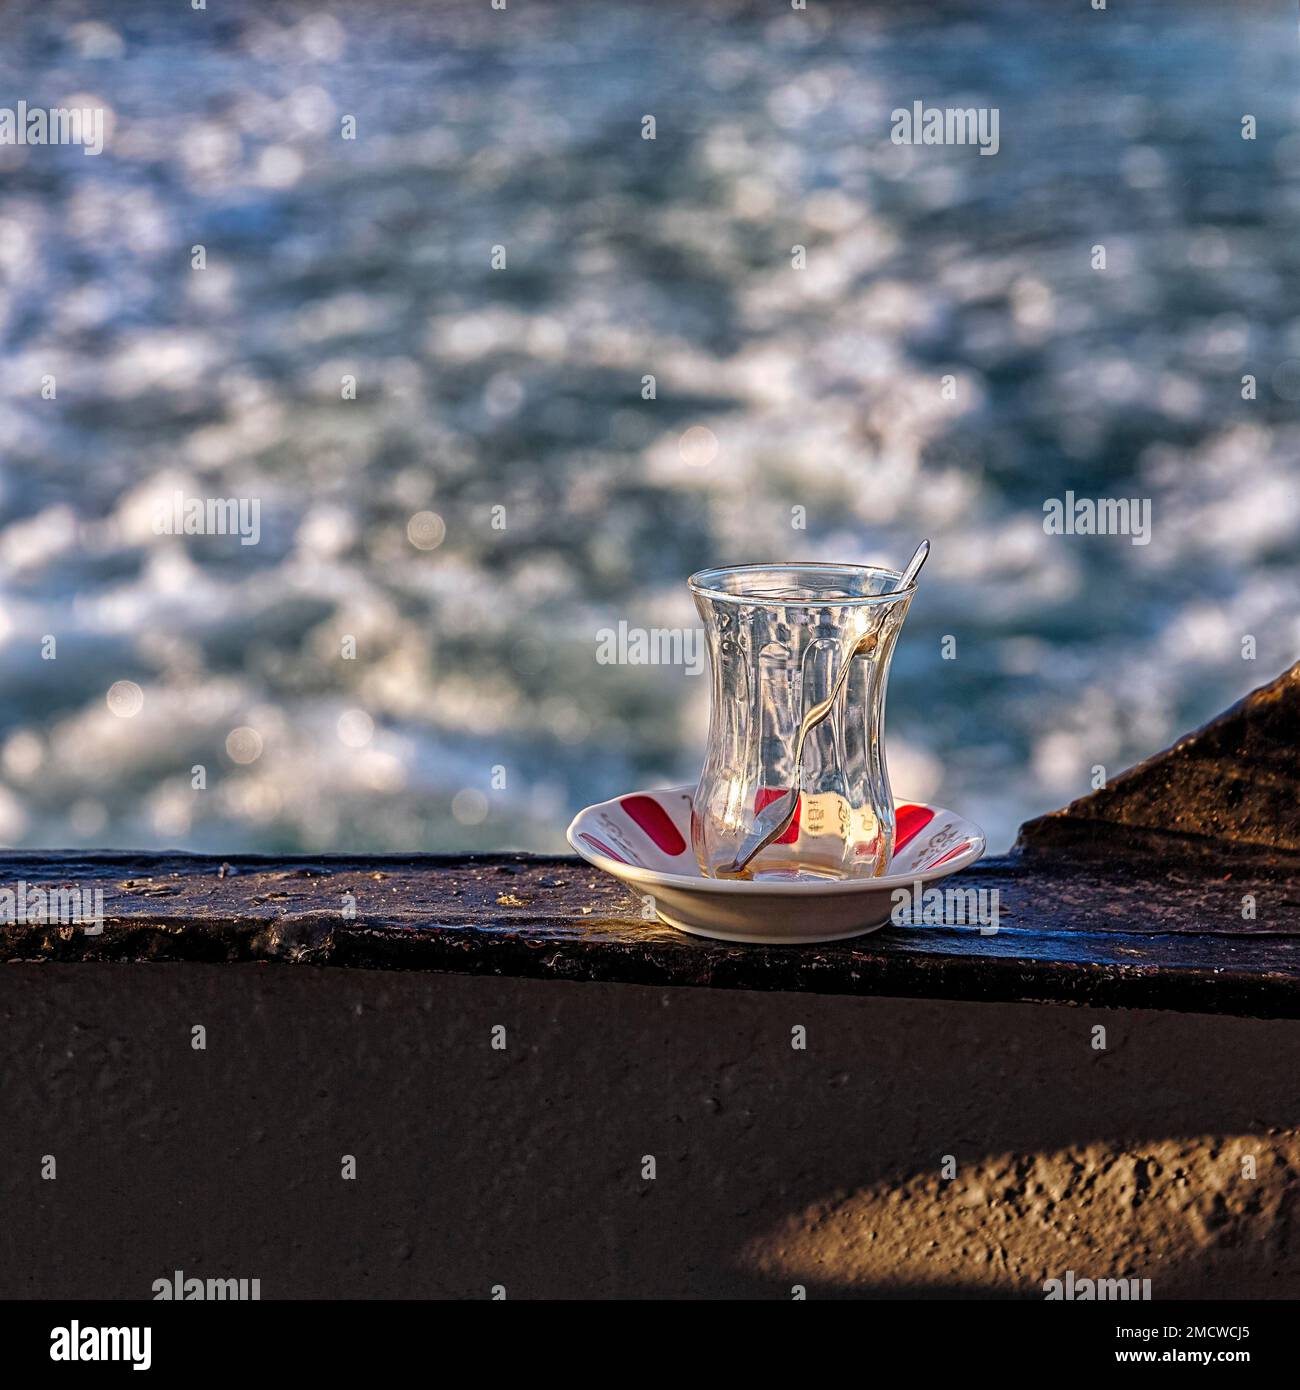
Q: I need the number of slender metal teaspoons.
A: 1